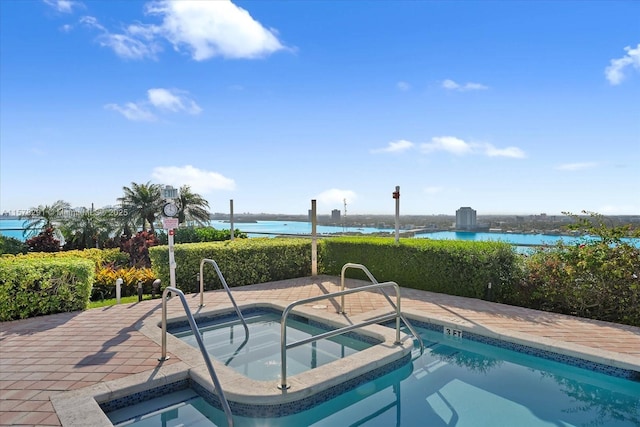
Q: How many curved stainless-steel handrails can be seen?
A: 4